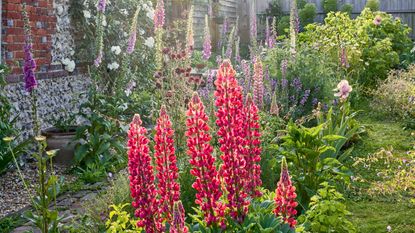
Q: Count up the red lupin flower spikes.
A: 7